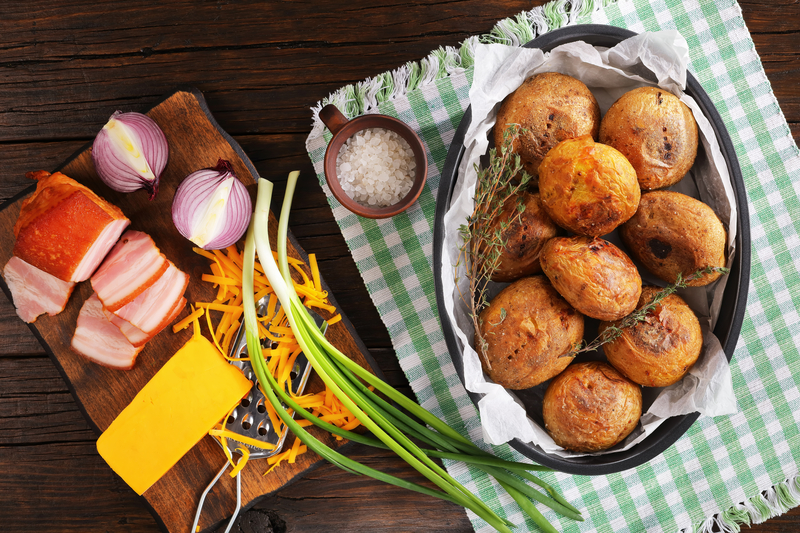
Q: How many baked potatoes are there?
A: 9